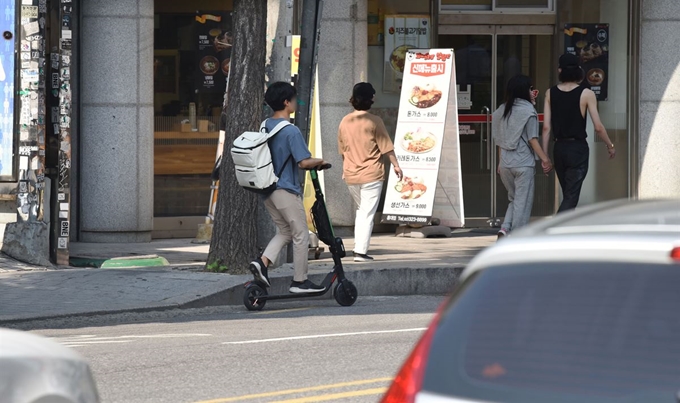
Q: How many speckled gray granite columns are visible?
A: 3